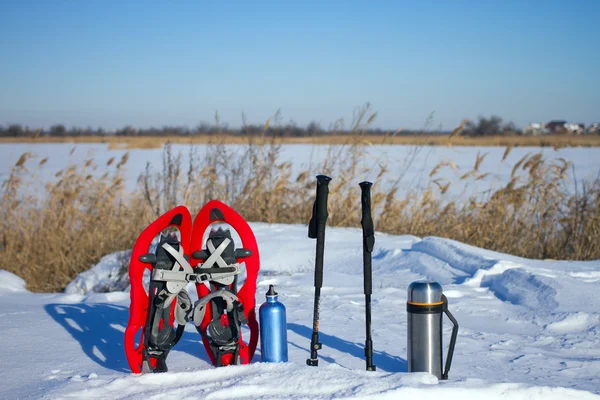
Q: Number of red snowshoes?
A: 2